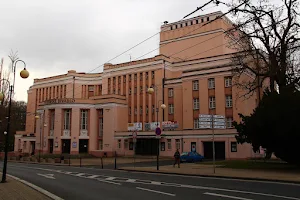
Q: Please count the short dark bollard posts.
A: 4